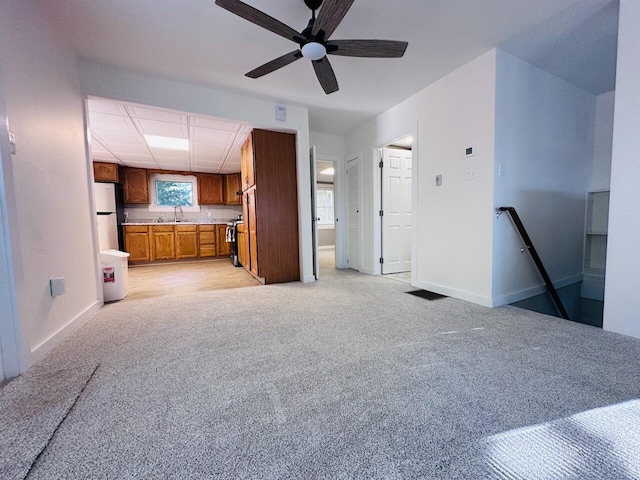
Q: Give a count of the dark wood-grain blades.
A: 5